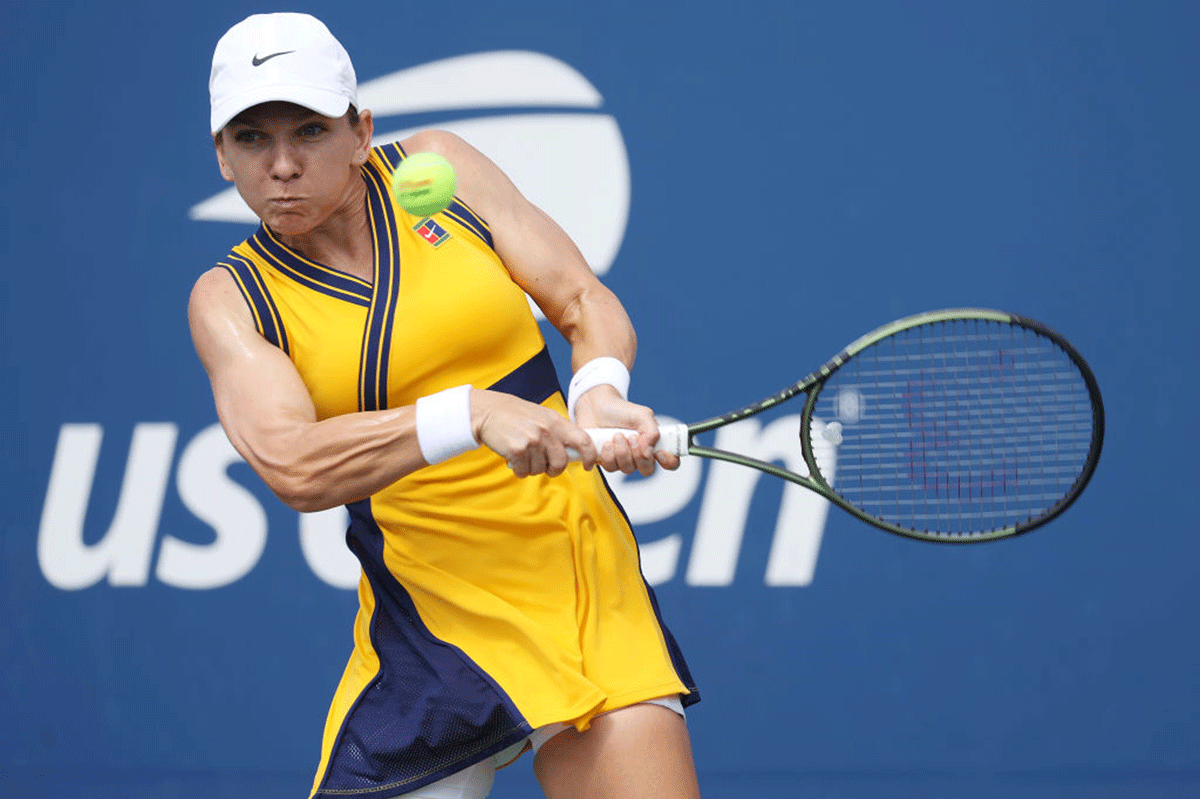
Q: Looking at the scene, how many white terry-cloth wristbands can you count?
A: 2